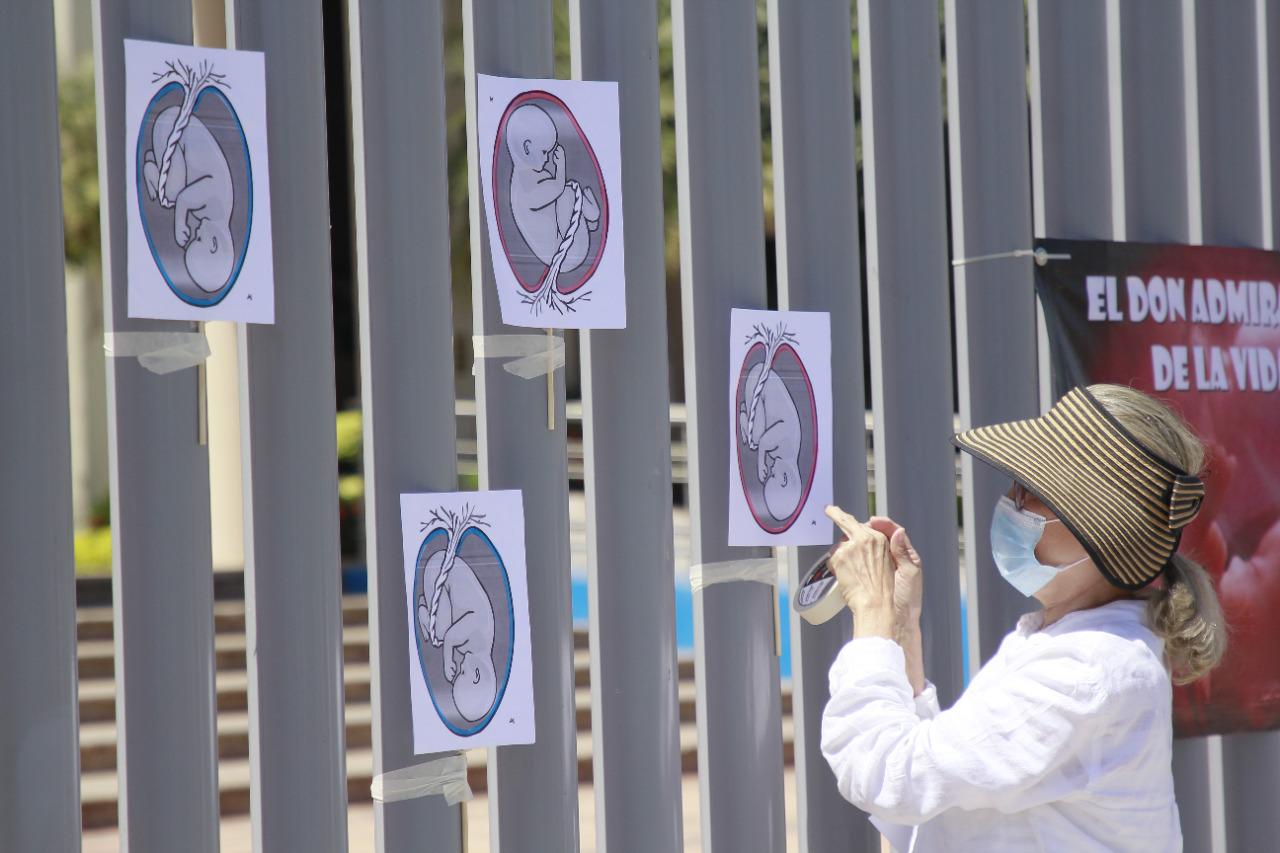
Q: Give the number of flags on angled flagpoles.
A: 0